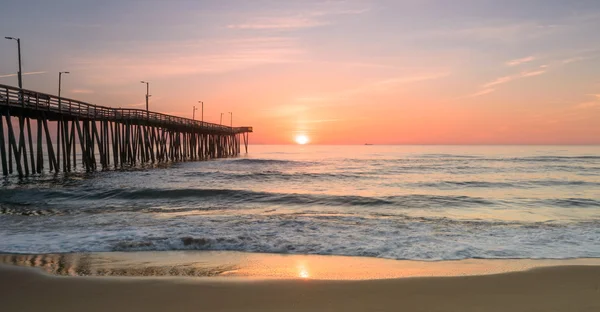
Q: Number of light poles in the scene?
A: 7